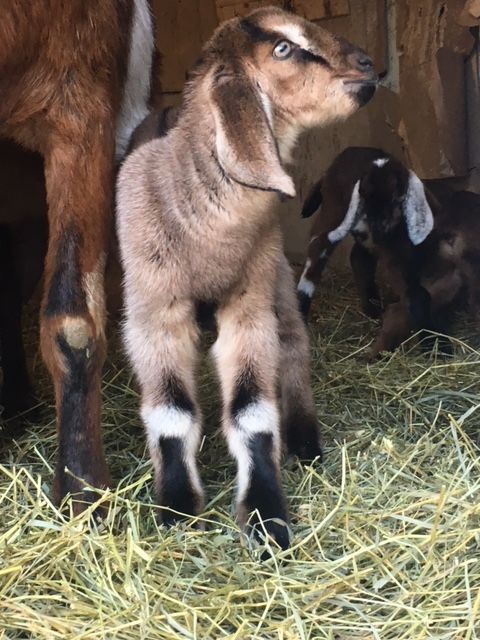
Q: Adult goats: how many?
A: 1